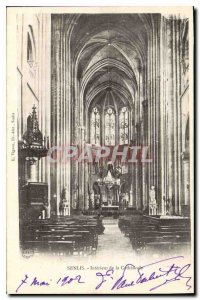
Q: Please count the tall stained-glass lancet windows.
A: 3